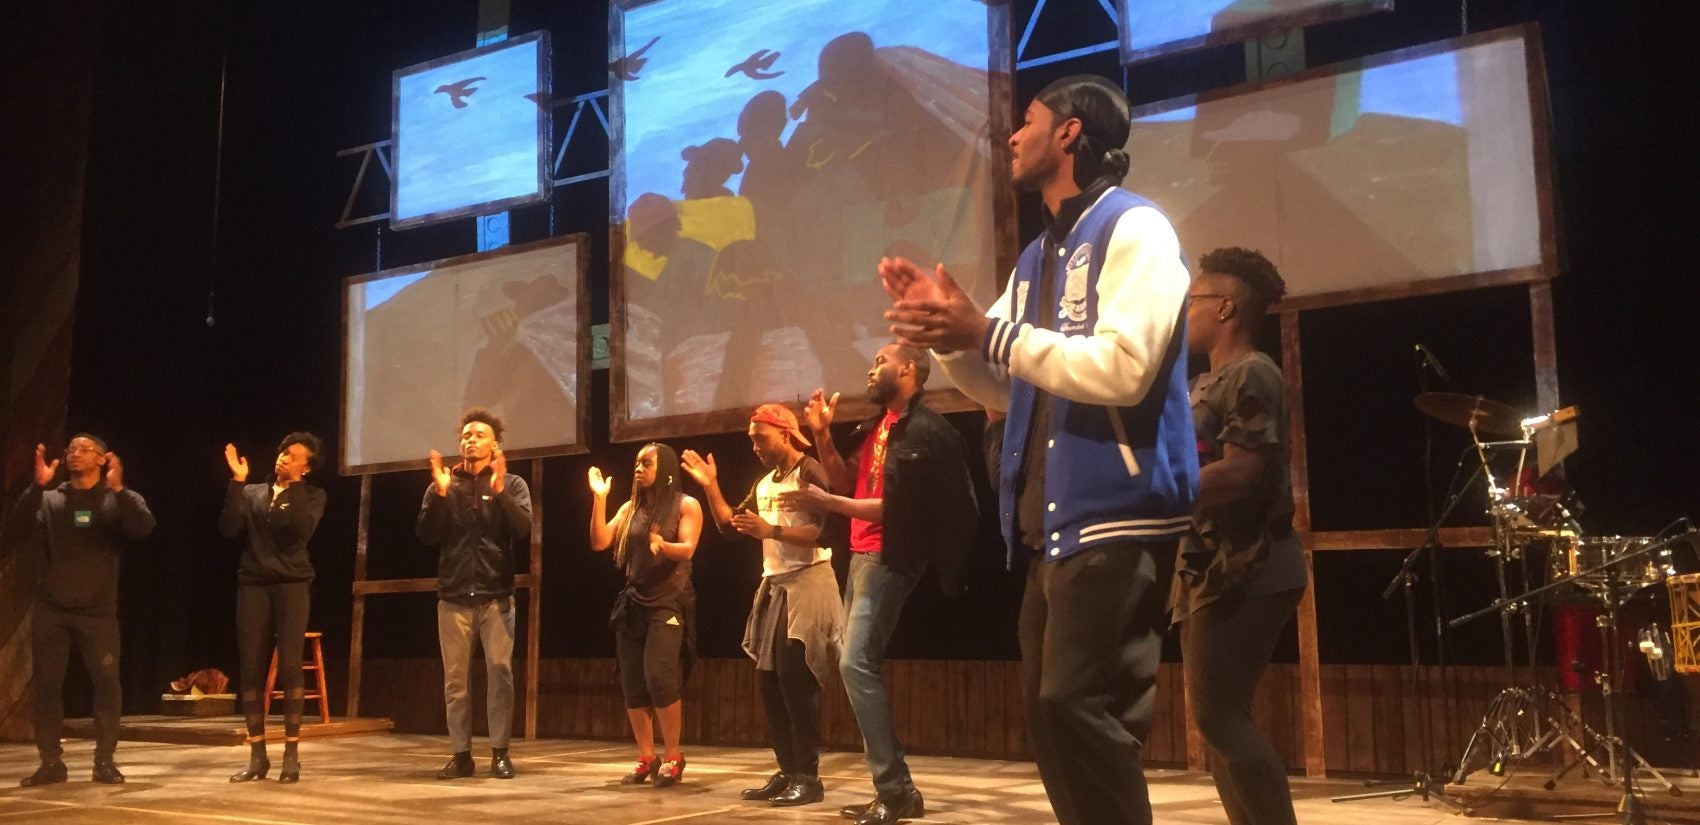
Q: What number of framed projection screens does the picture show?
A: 5